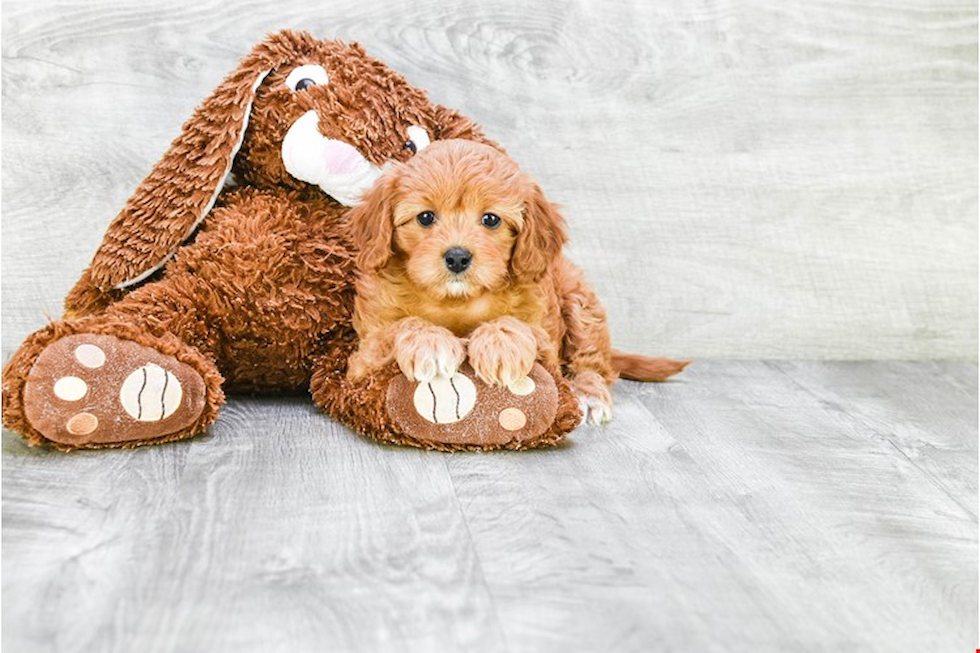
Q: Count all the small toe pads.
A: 5